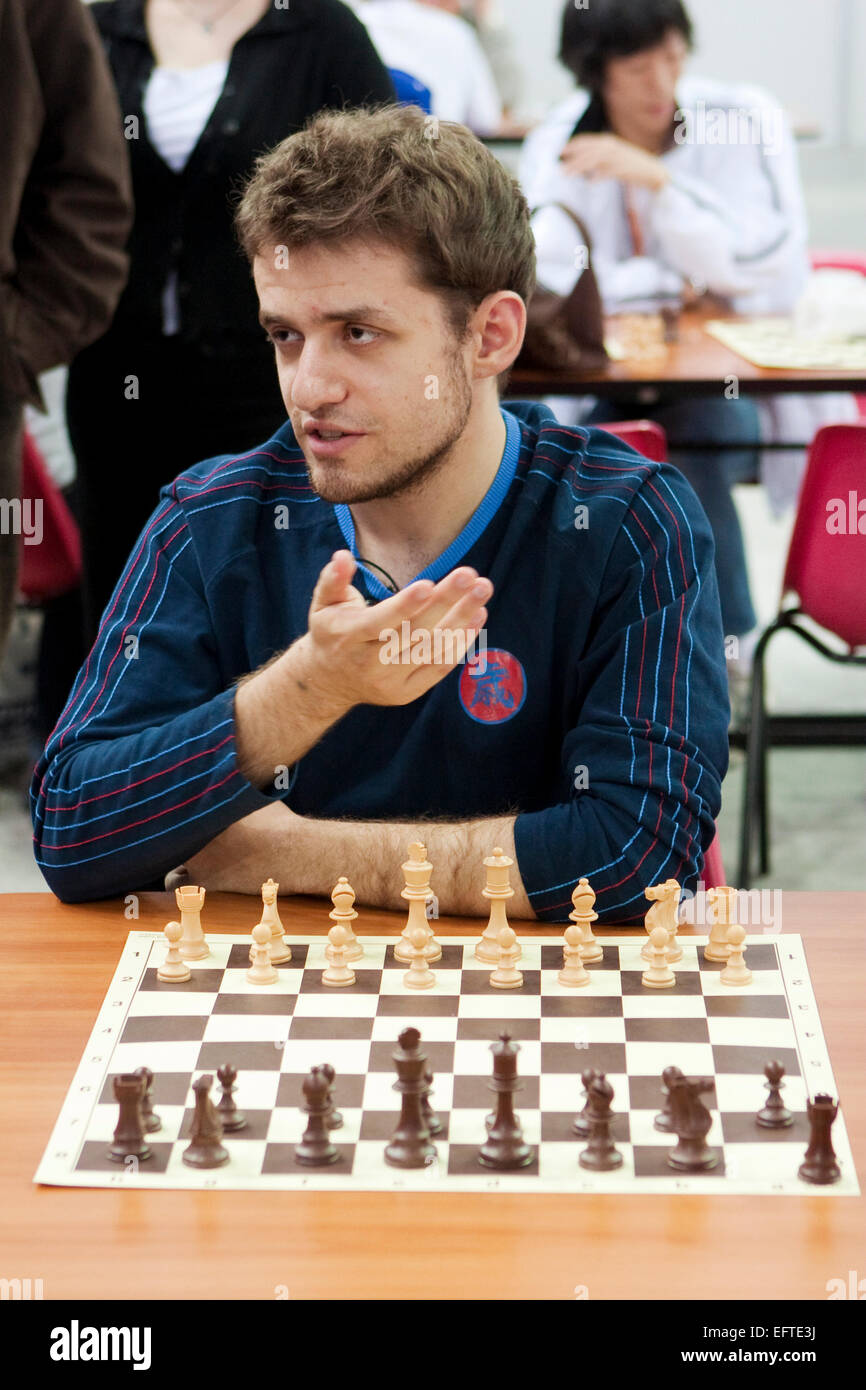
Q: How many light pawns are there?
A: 8